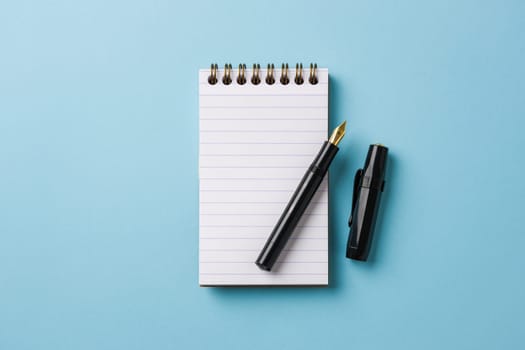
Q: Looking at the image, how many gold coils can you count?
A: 8